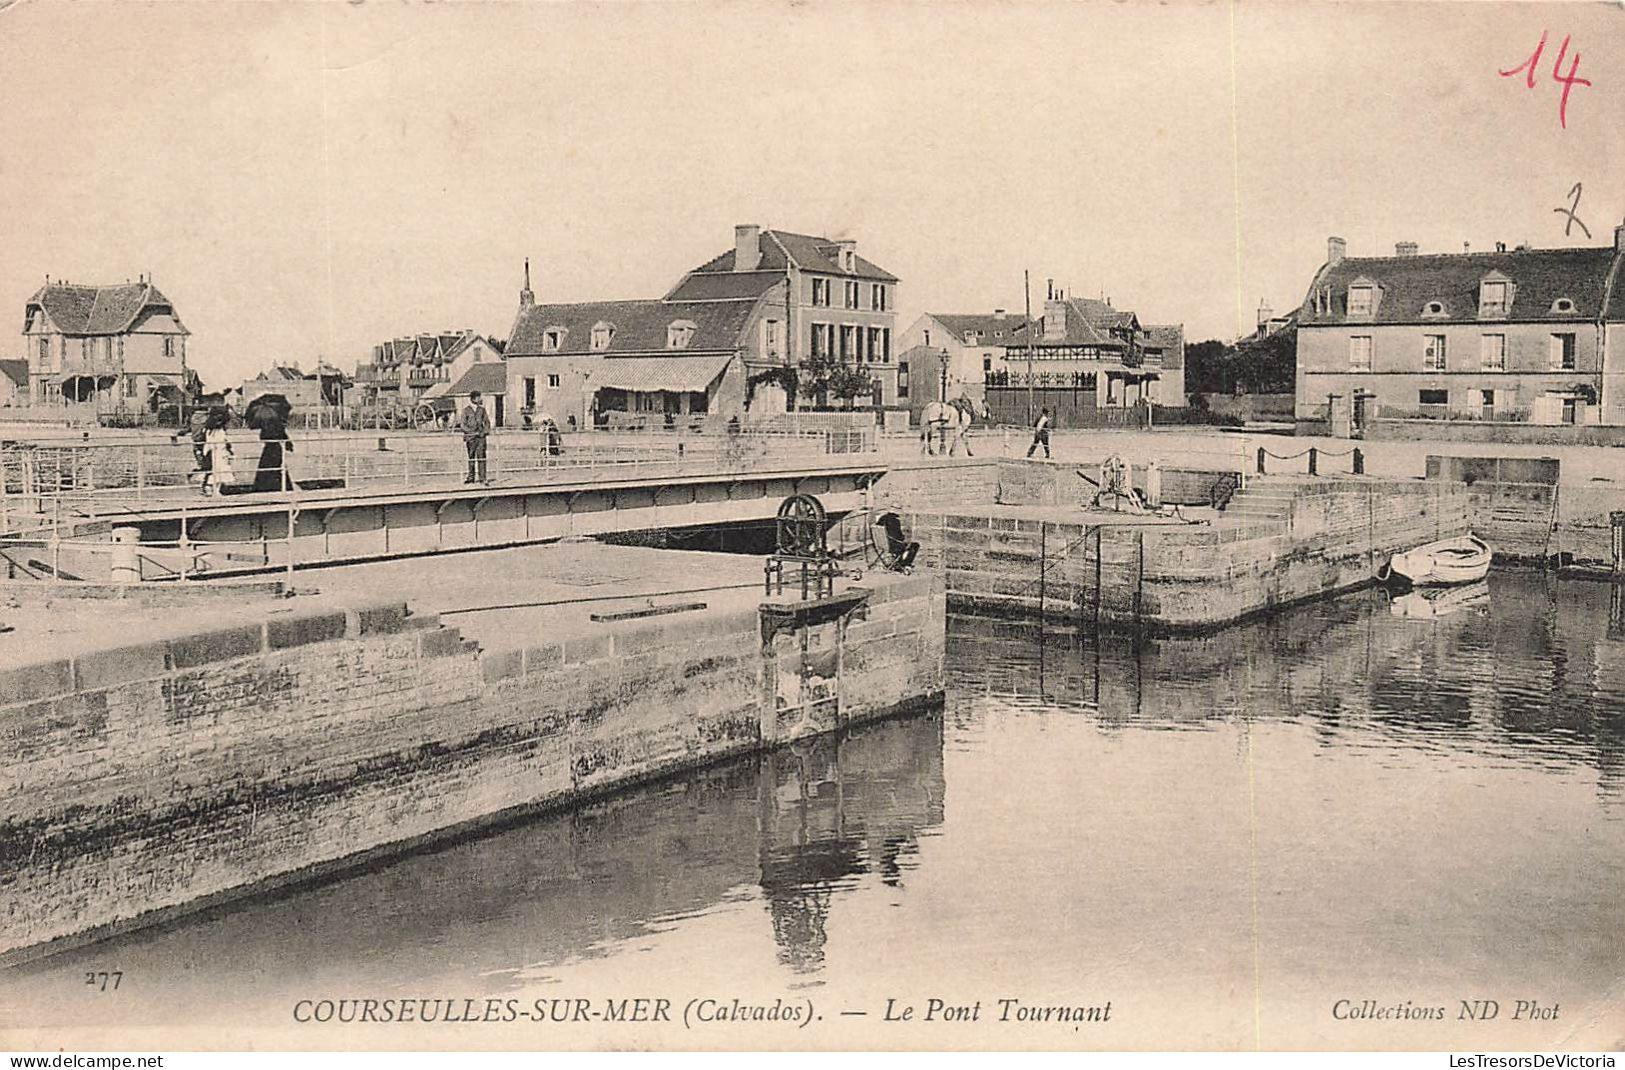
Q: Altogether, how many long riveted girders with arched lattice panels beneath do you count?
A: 1